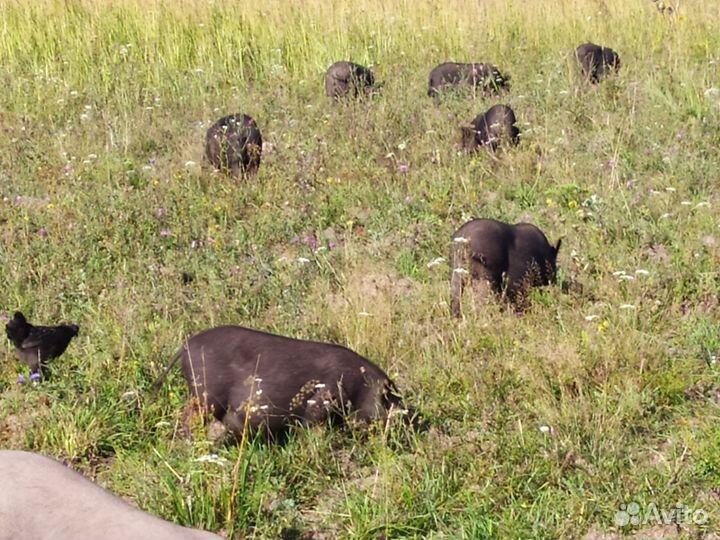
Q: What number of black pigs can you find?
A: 7